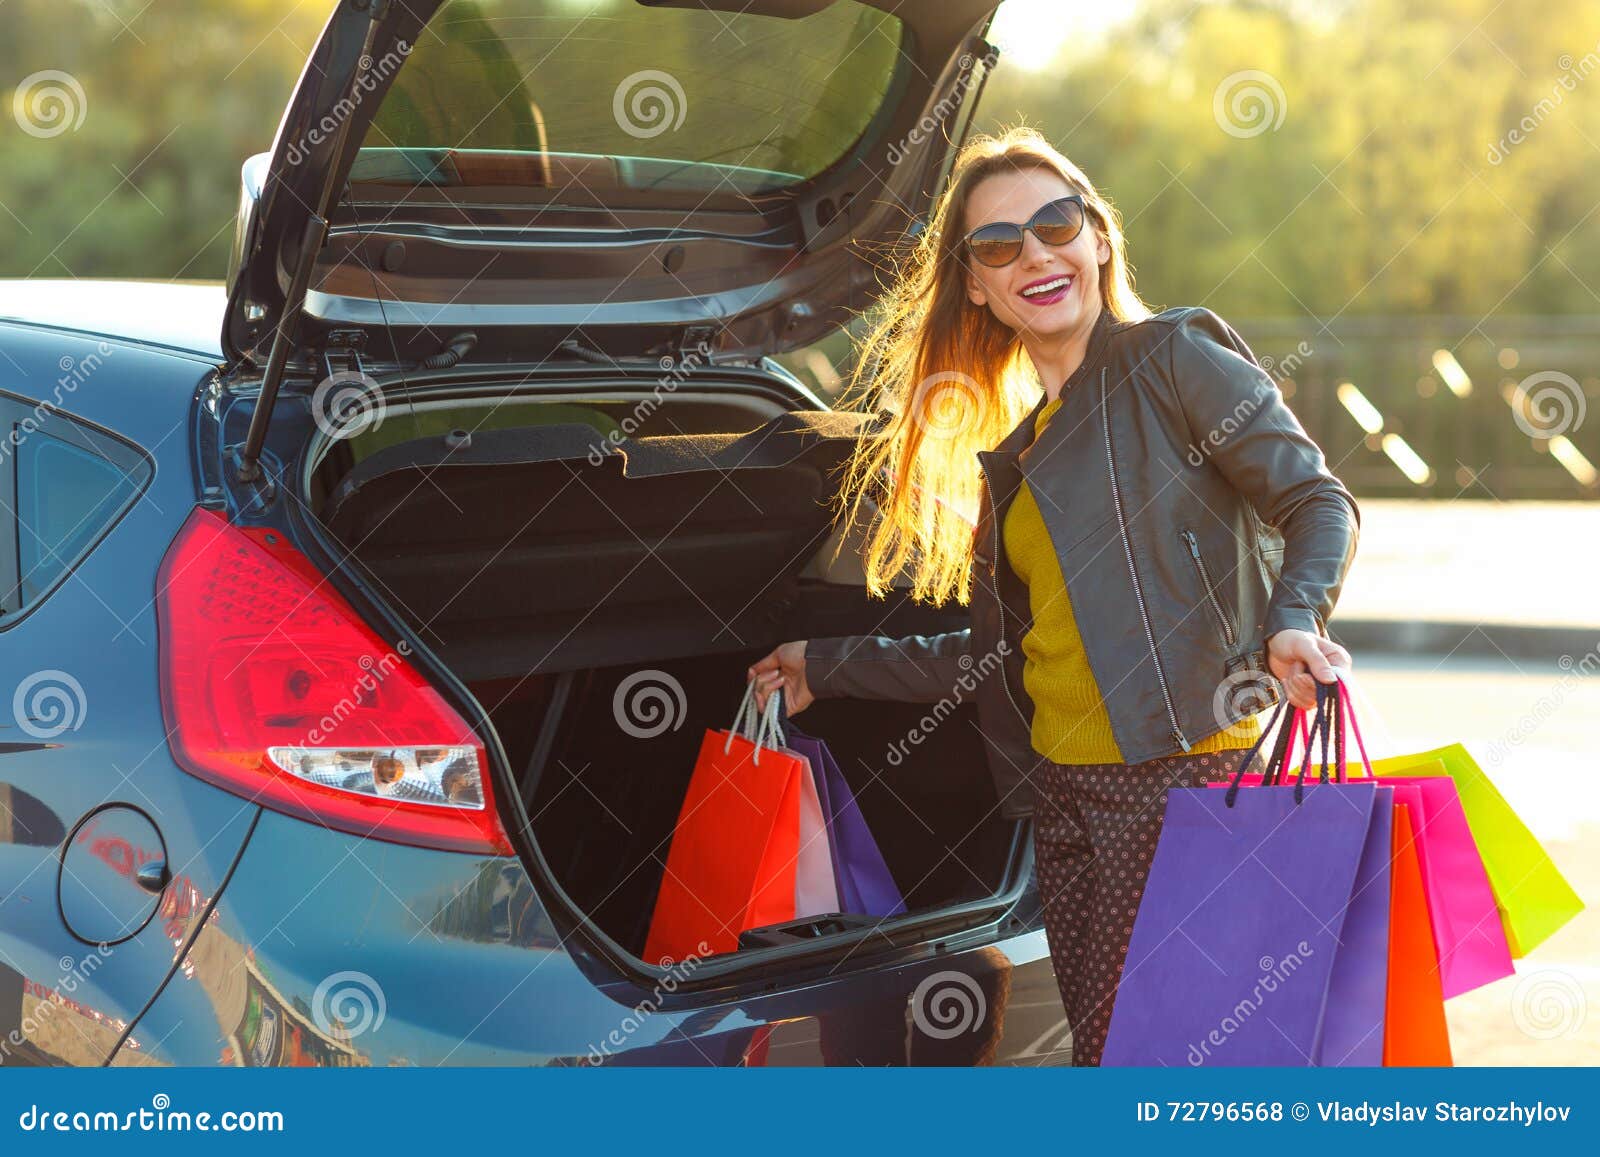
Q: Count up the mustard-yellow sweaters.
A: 1